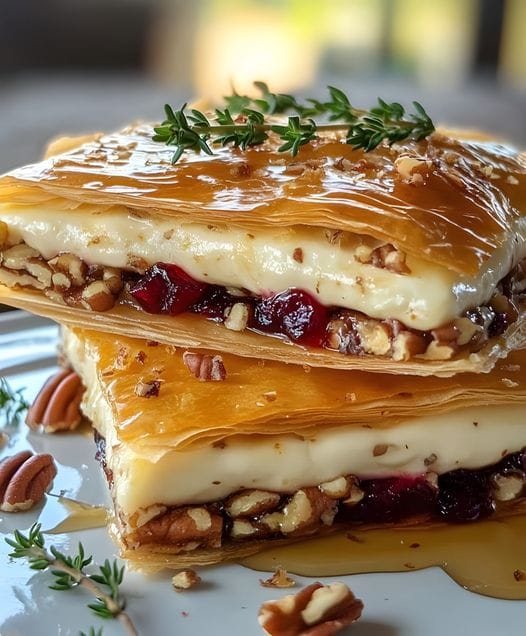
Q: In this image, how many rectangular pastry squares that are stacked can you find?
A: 2